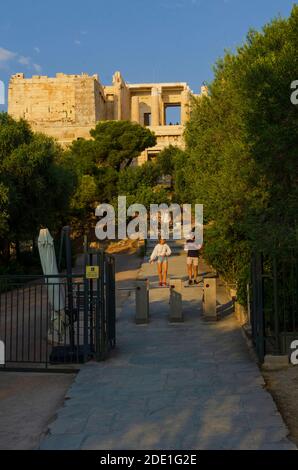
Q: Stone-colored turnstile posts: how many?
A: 3